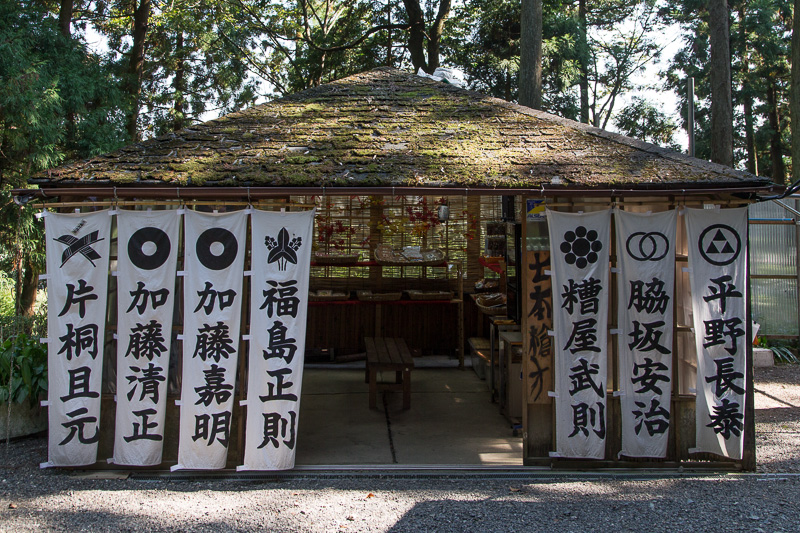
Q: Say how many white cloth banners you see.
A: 7